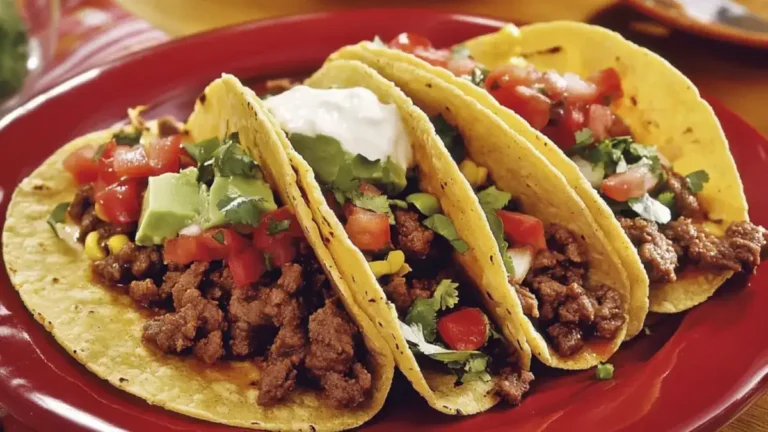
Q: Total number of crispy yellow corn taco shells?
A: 4